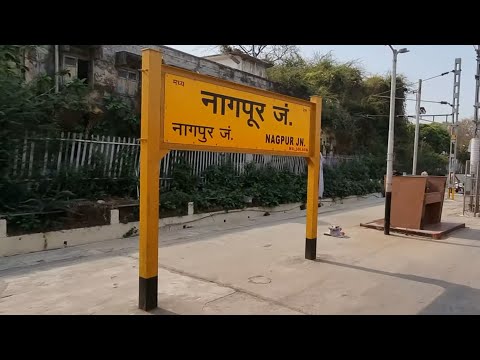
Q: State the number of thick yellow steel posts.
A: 2